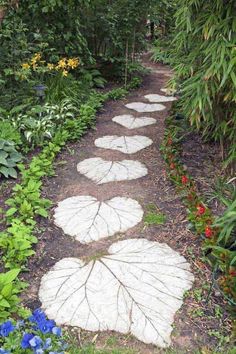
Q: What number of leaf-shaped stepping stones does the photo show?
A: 8